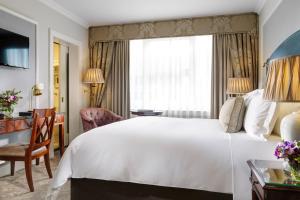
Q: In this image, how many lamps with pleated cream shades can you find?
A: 3